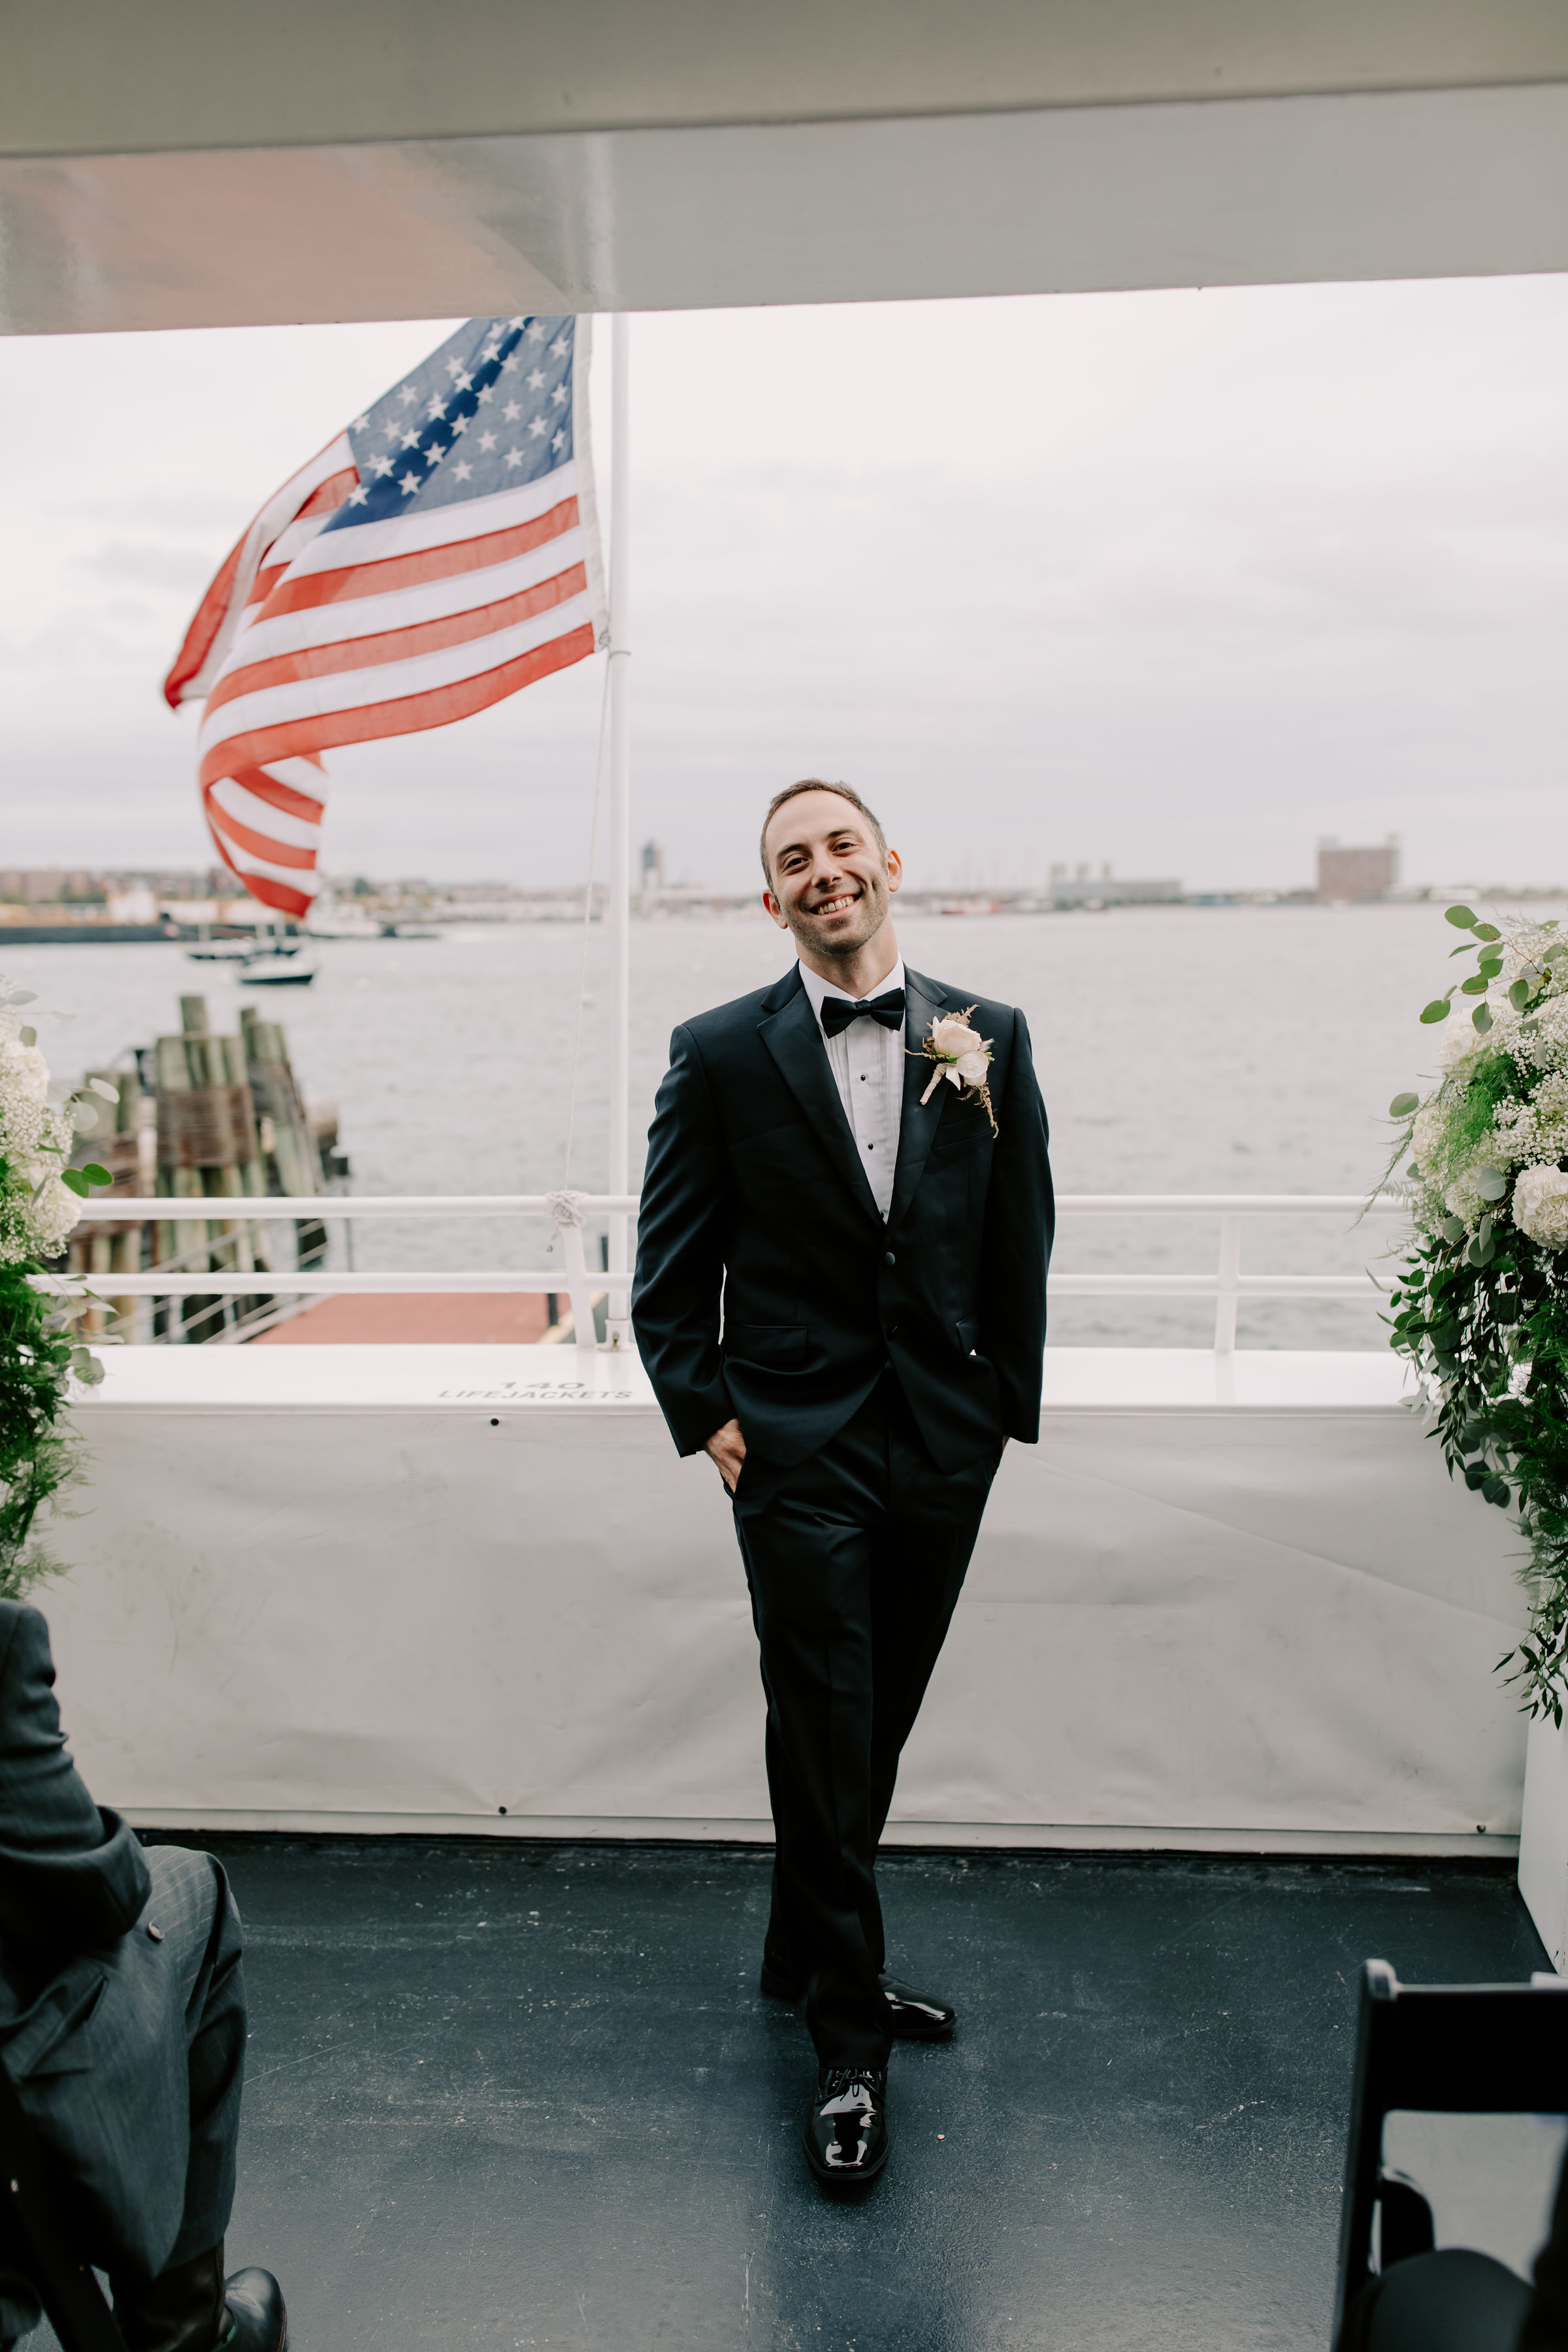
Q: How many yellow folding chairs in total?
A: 0